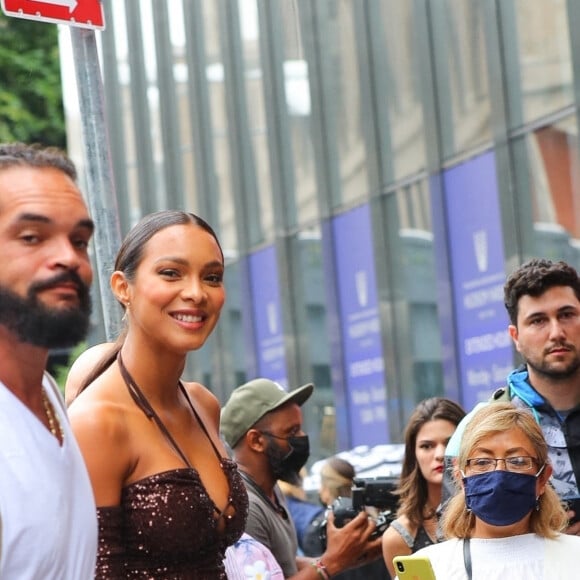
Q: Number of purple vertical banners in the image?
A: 3